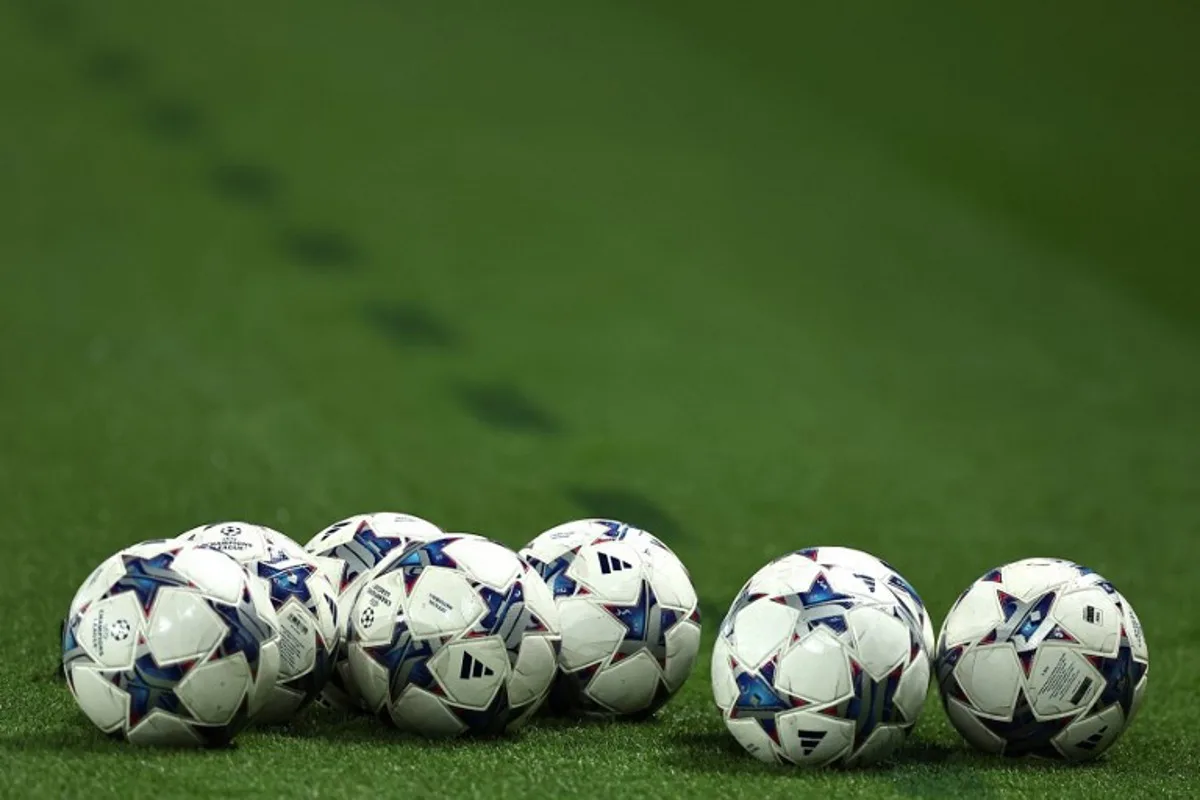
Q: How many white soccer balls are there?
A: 7